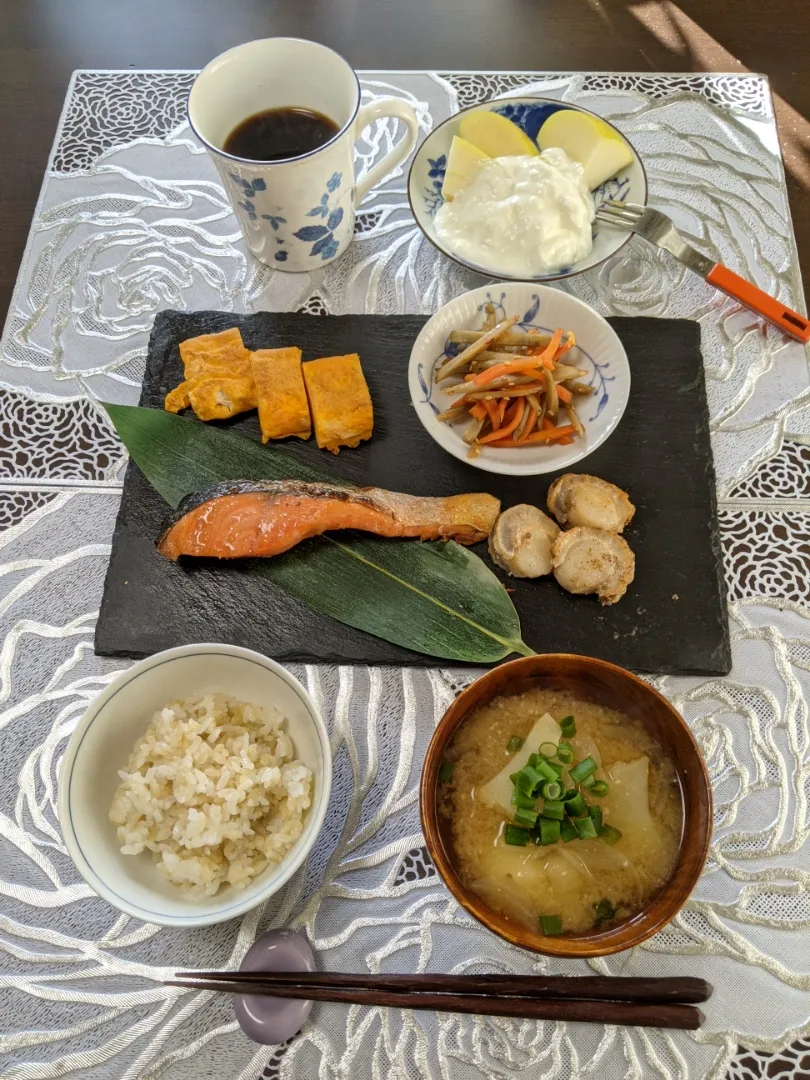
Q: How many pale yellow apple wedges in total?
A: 3